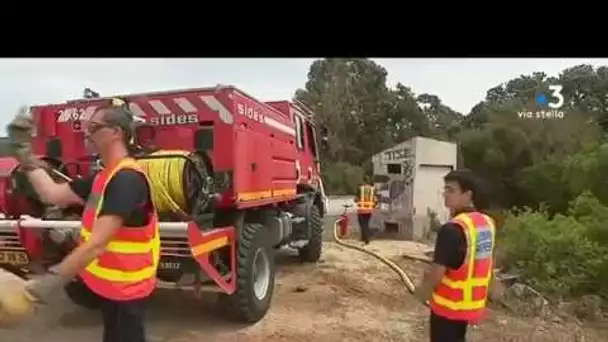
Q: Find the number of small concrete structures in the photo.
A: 1